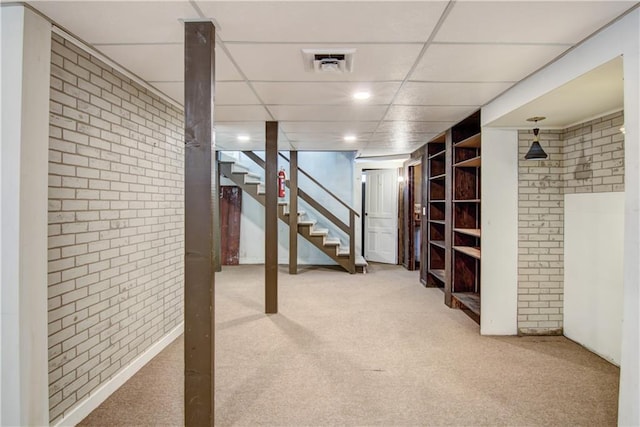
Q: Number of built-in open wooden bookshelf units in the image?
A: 2